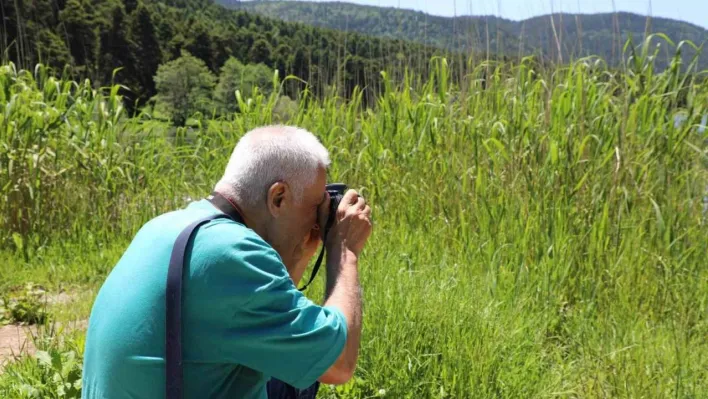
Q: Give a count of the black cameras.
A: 1